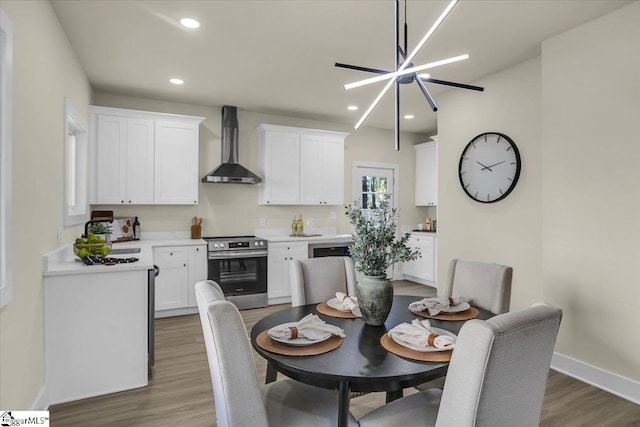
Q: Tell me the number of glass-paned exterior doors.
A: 1